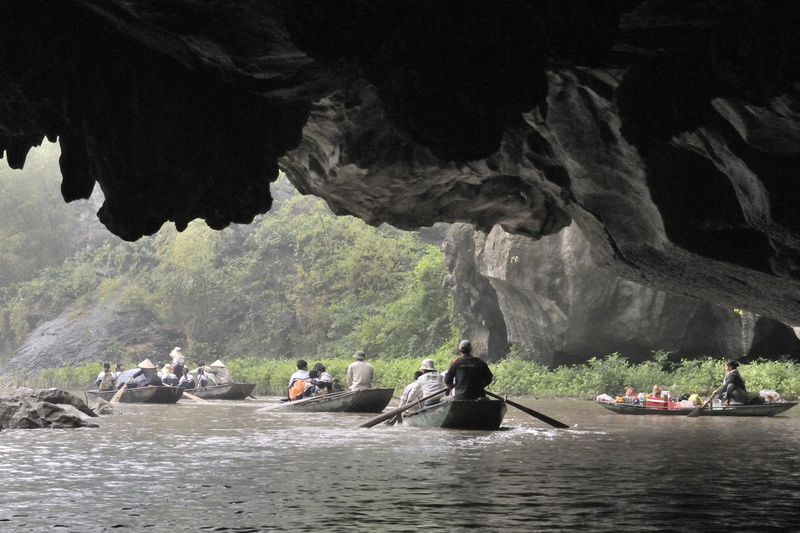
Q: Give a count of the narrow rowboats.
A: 5